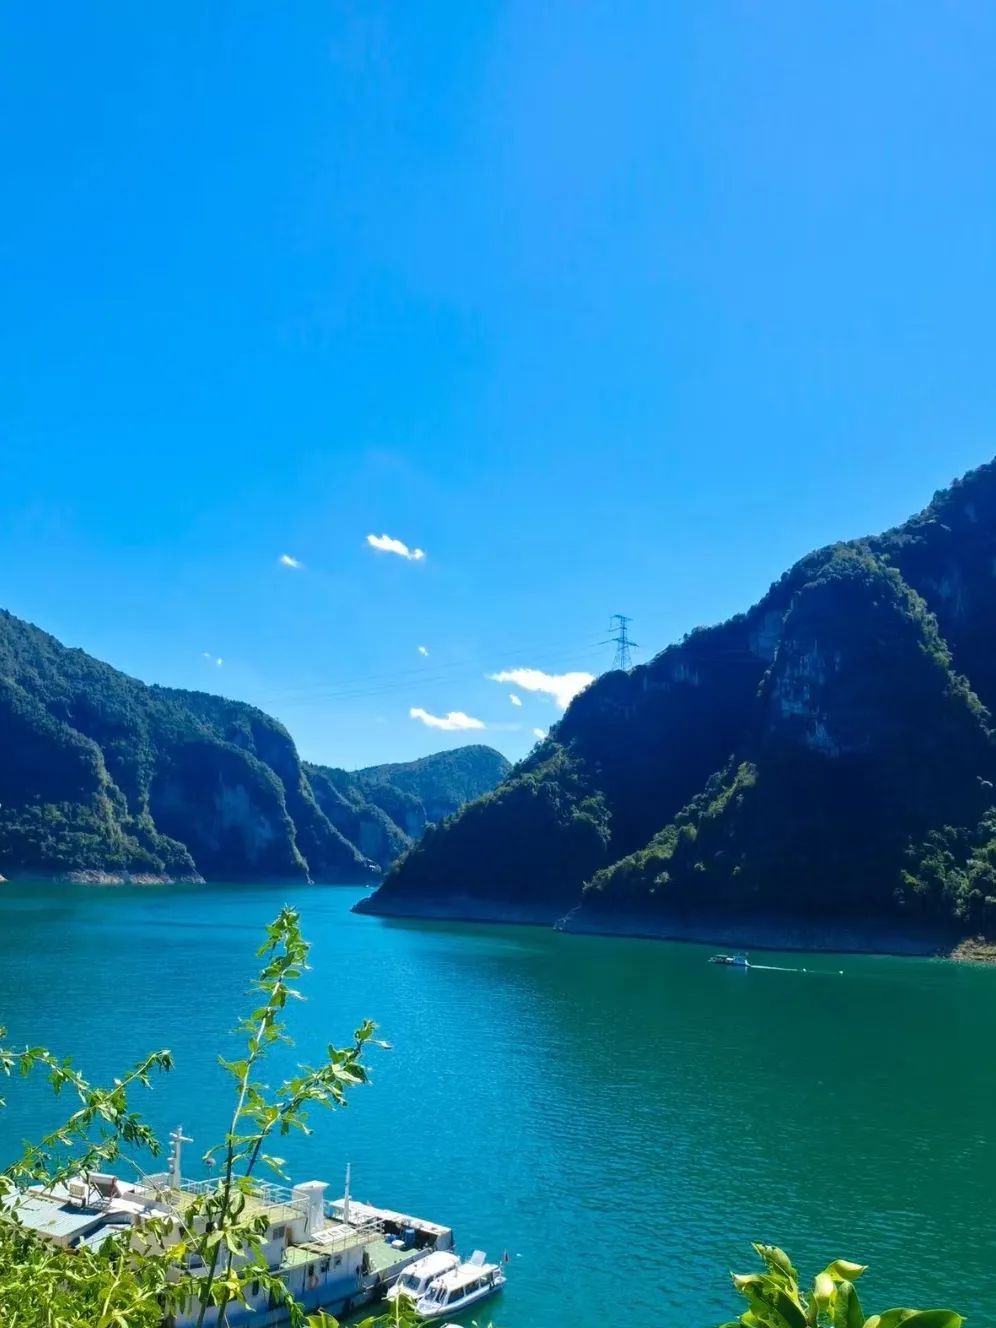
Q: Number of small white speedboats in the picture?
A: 2